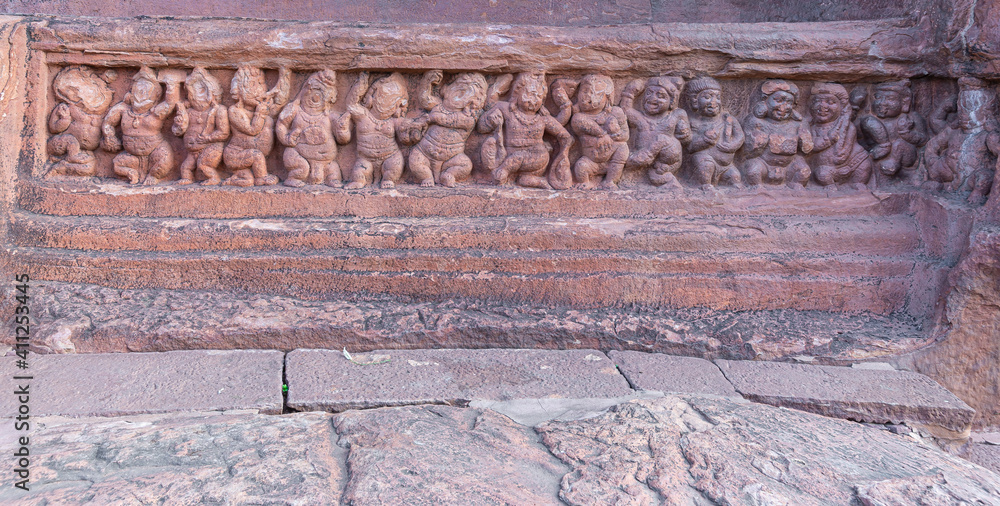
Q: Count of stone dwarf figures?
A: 15